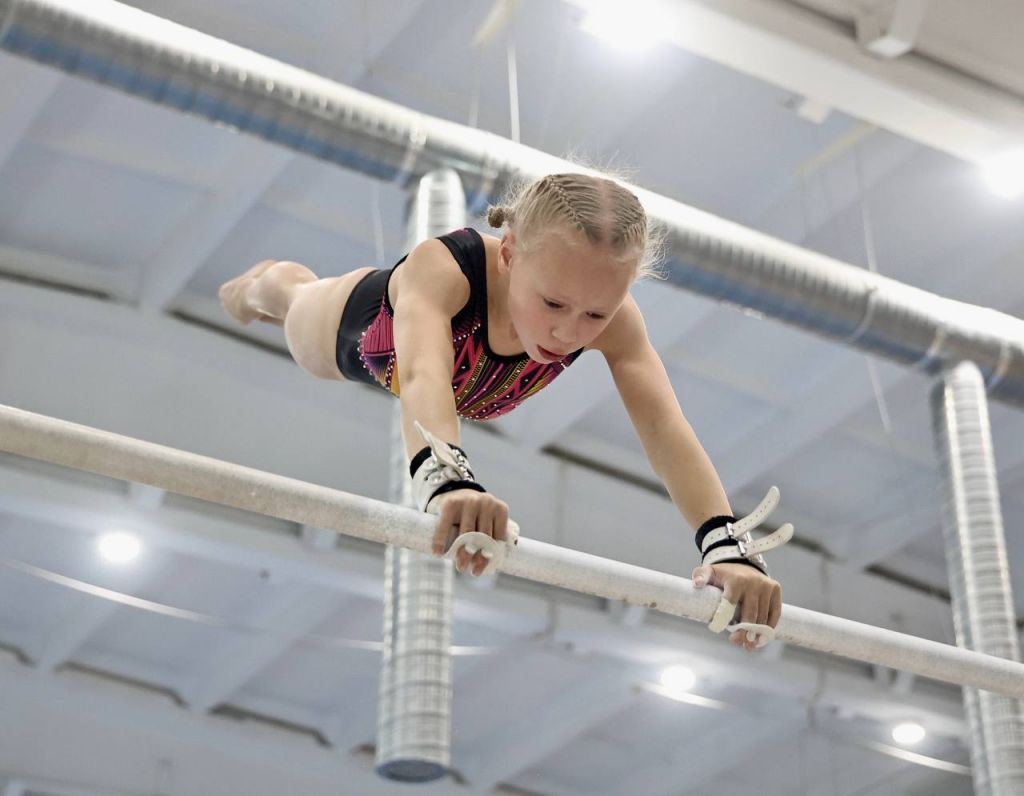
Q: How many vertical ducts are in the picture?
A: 2